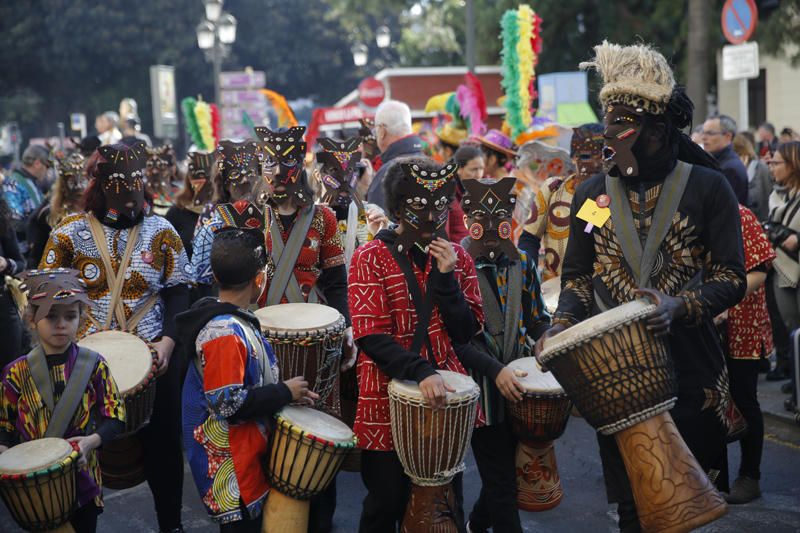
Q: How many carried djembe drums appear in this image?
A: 7